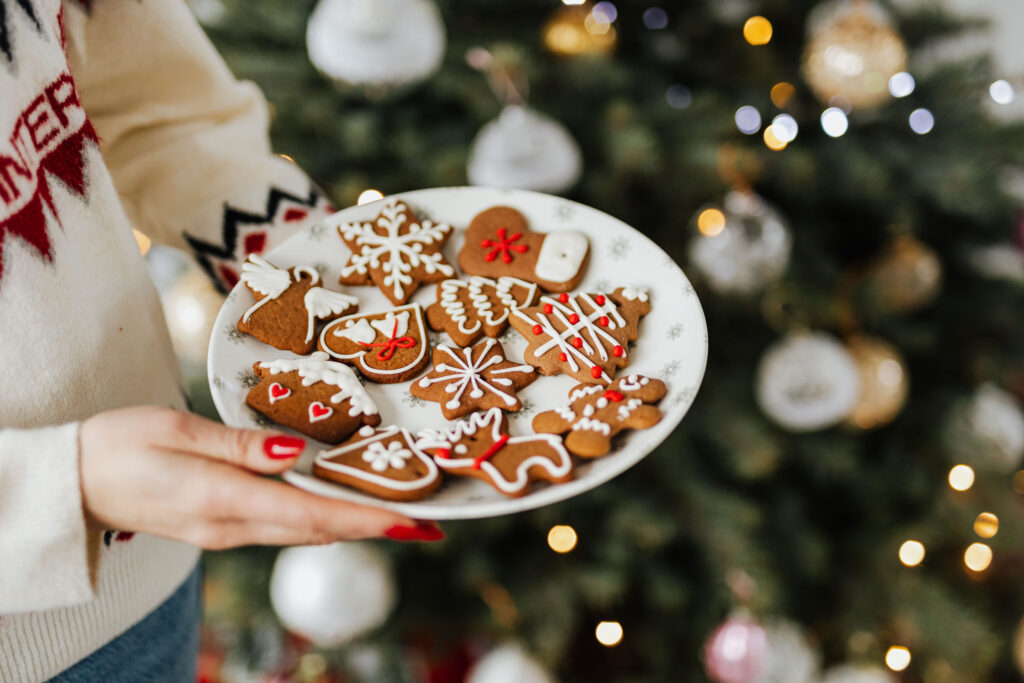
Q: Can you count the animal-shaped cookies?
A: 1